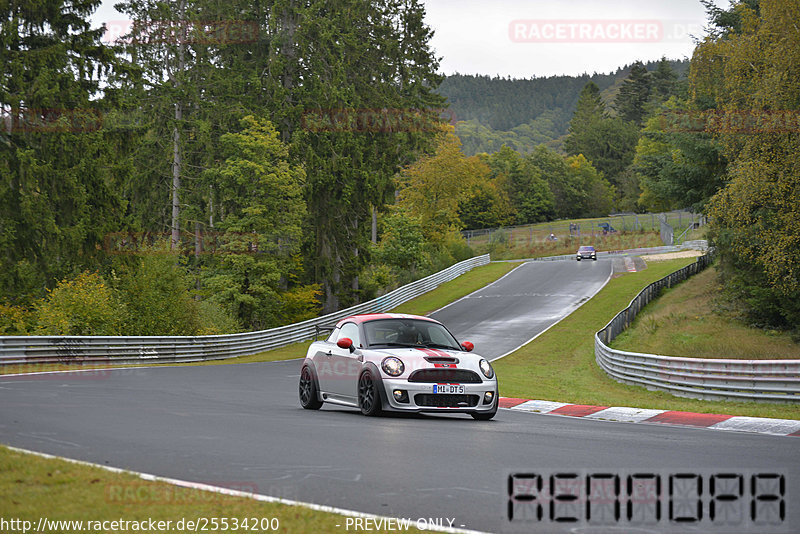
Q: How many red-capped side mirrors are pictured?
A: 2